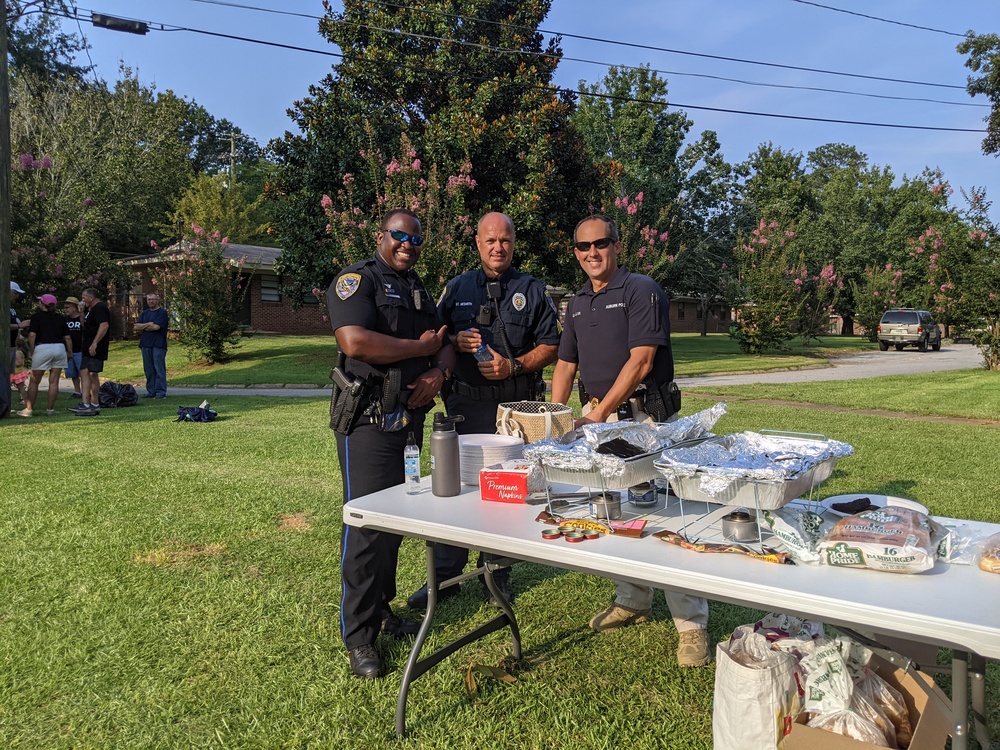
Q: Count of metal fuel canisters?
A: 3